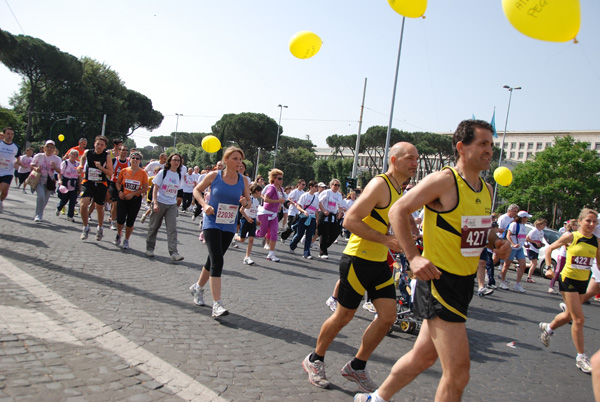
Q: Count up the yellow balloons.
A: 6